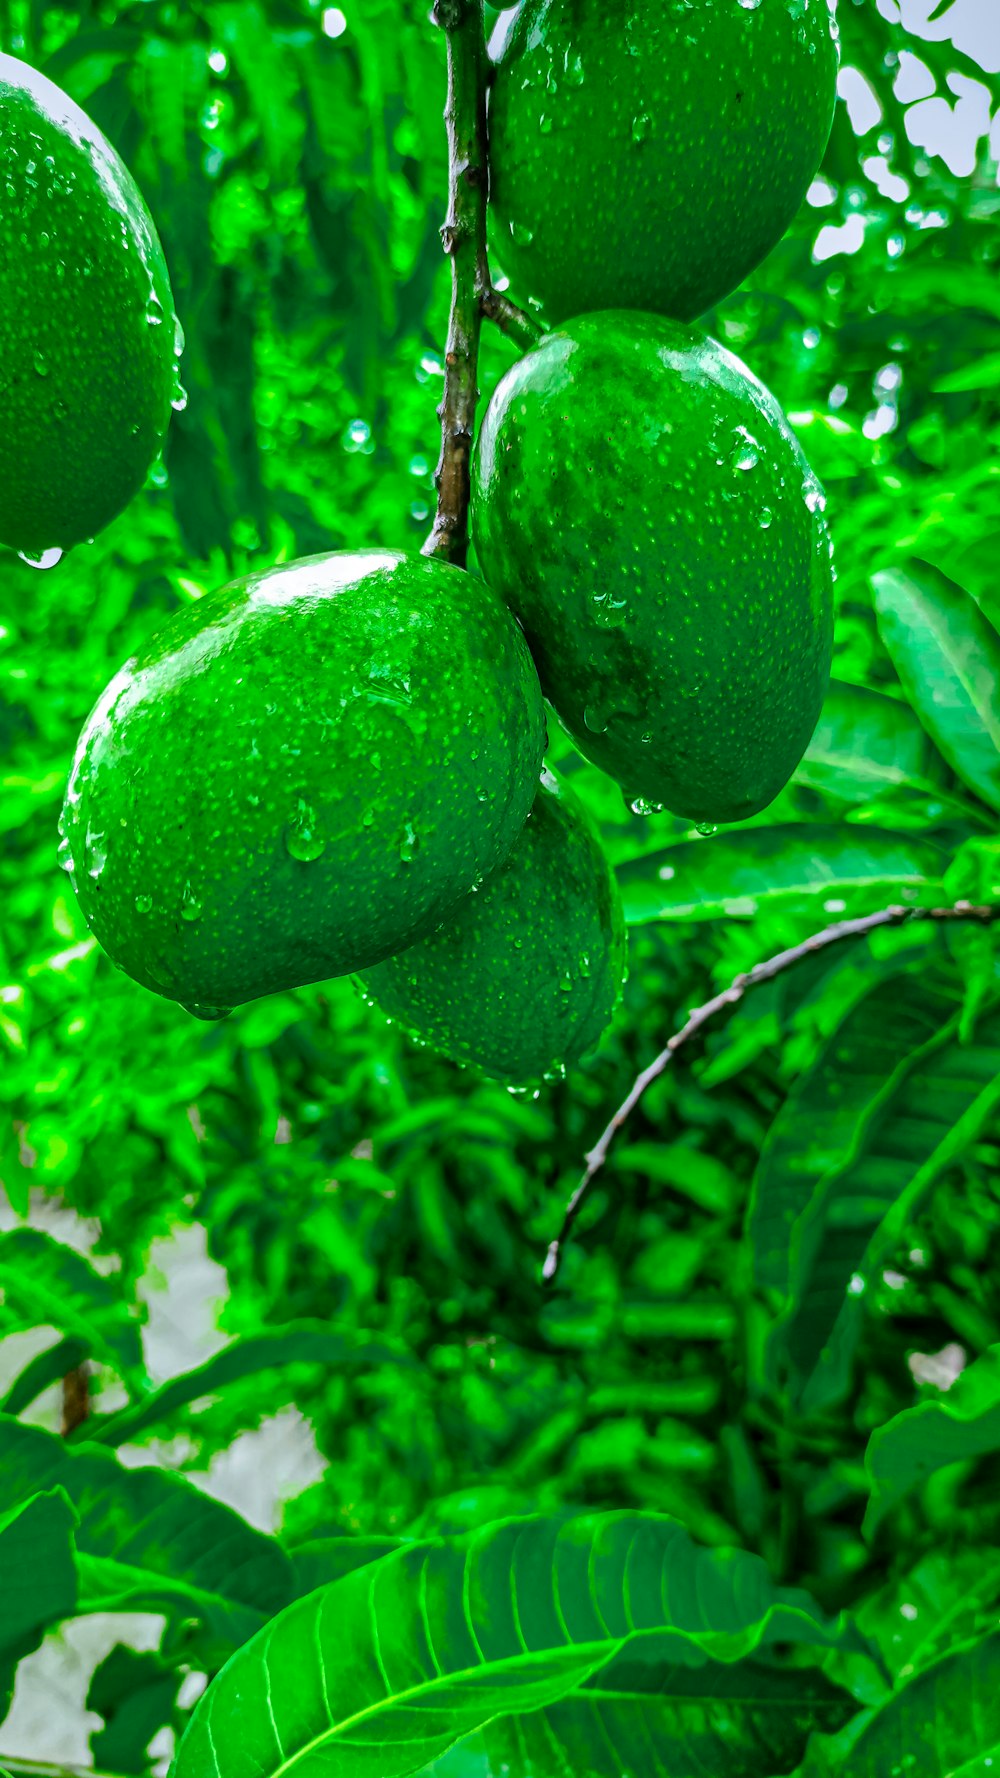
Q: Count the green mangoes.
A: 5